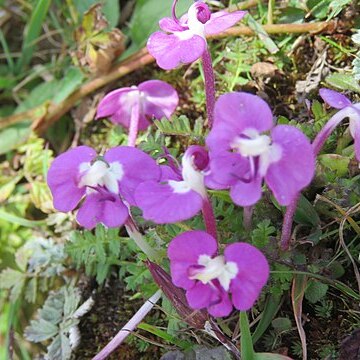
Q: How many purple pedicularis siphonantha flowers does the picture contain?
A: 7